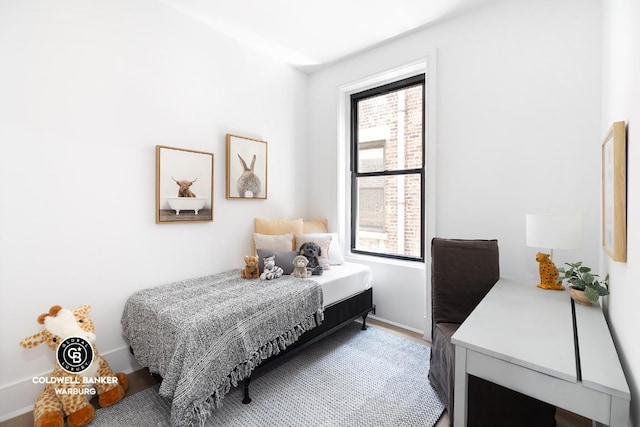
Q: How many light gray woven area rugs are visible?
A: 1